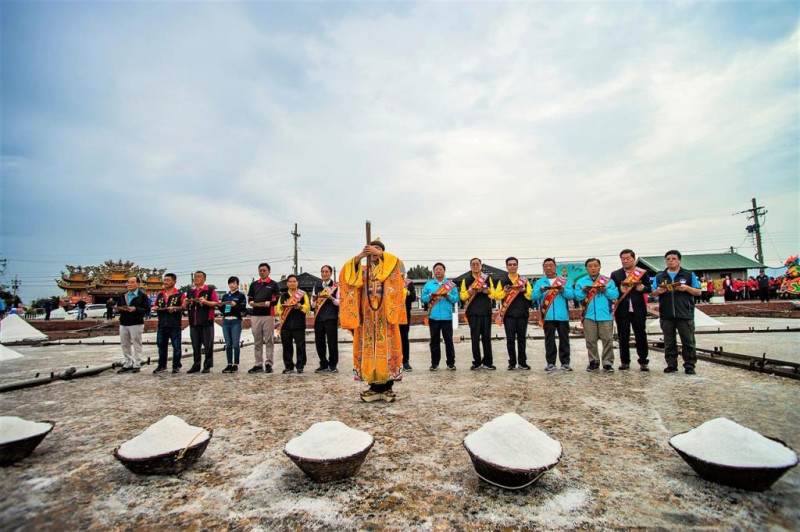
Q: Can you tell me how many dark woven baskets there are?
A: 5